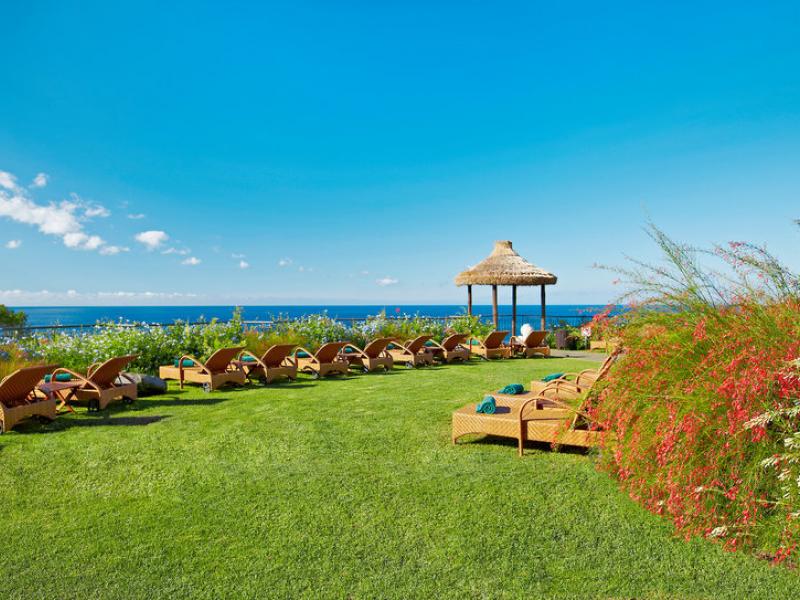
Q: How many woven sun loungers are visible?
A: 13